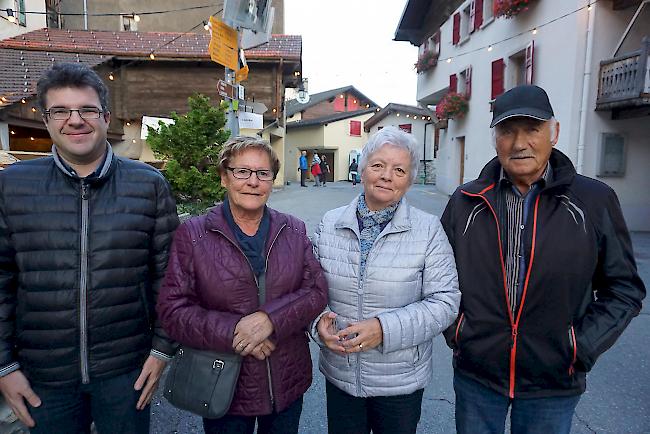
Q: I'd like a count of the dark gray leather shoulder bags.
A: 1